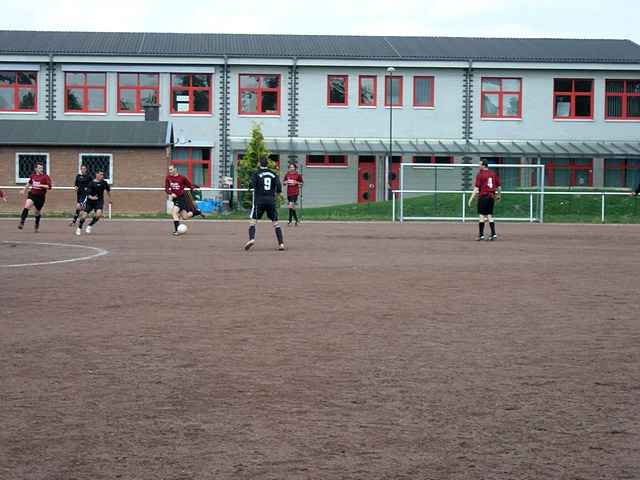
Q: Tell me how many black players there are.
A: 3